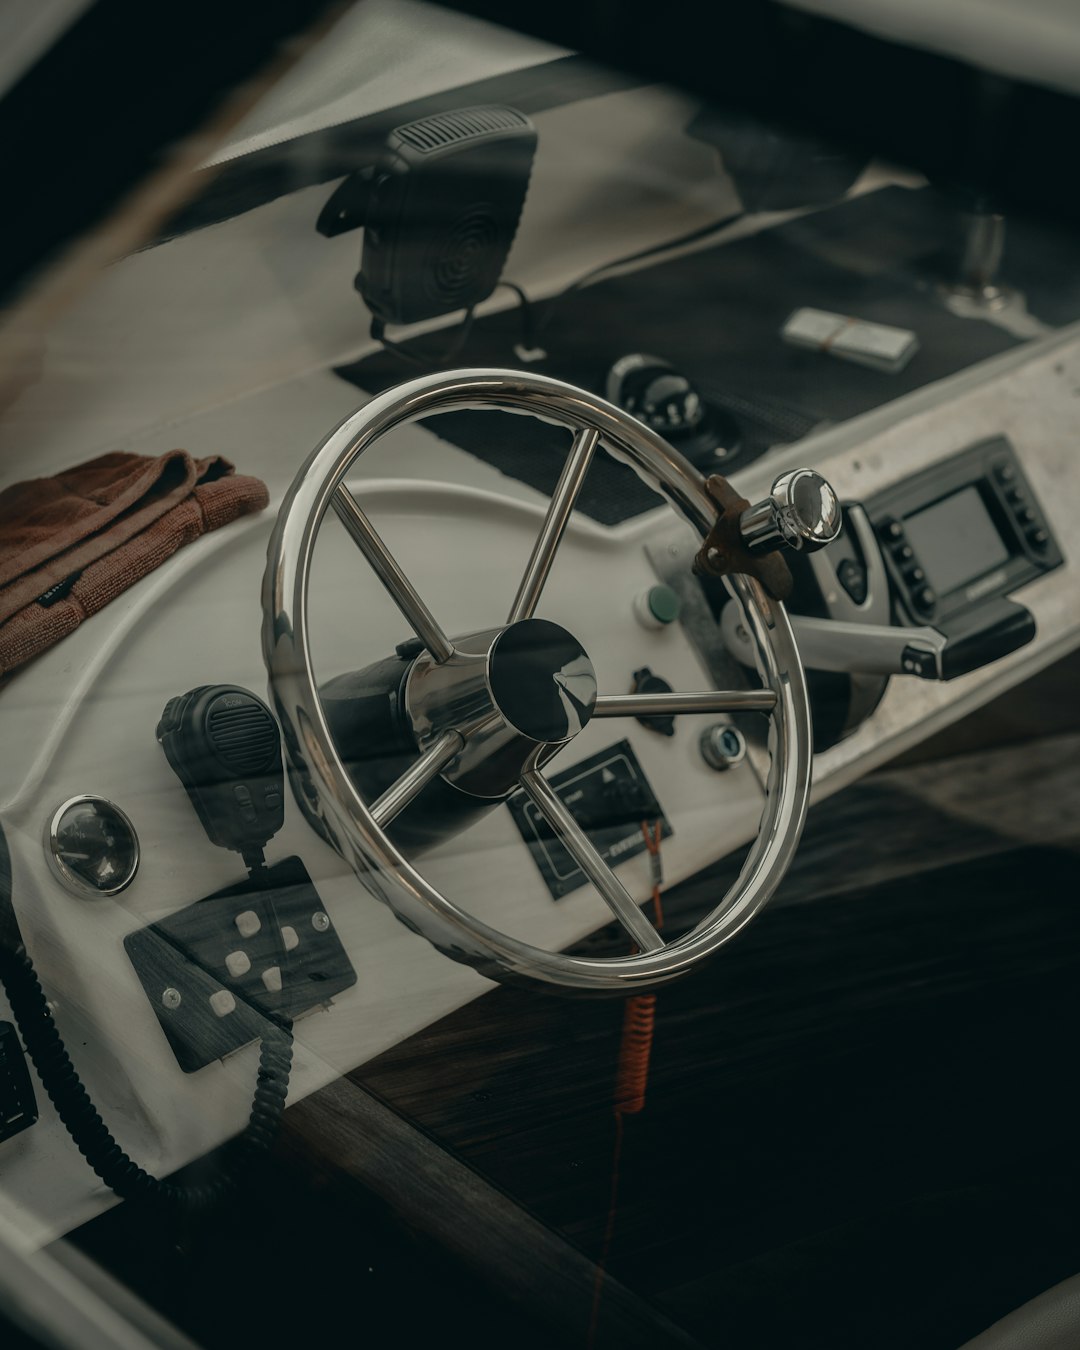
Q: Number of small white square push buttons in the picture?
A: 5